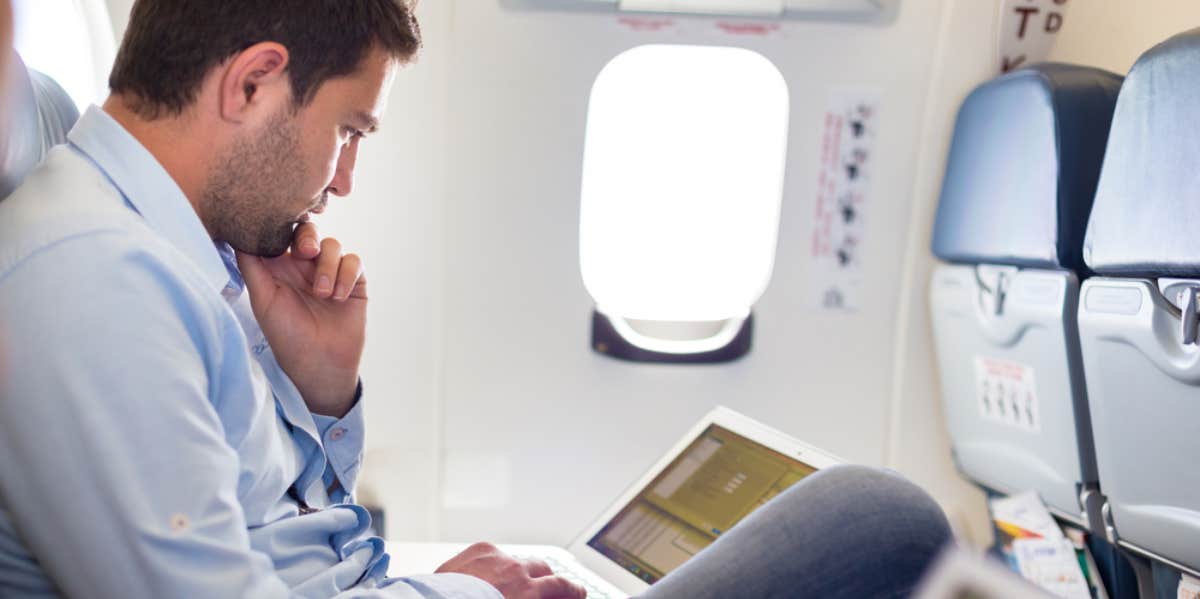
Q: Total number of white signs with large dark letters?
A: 1